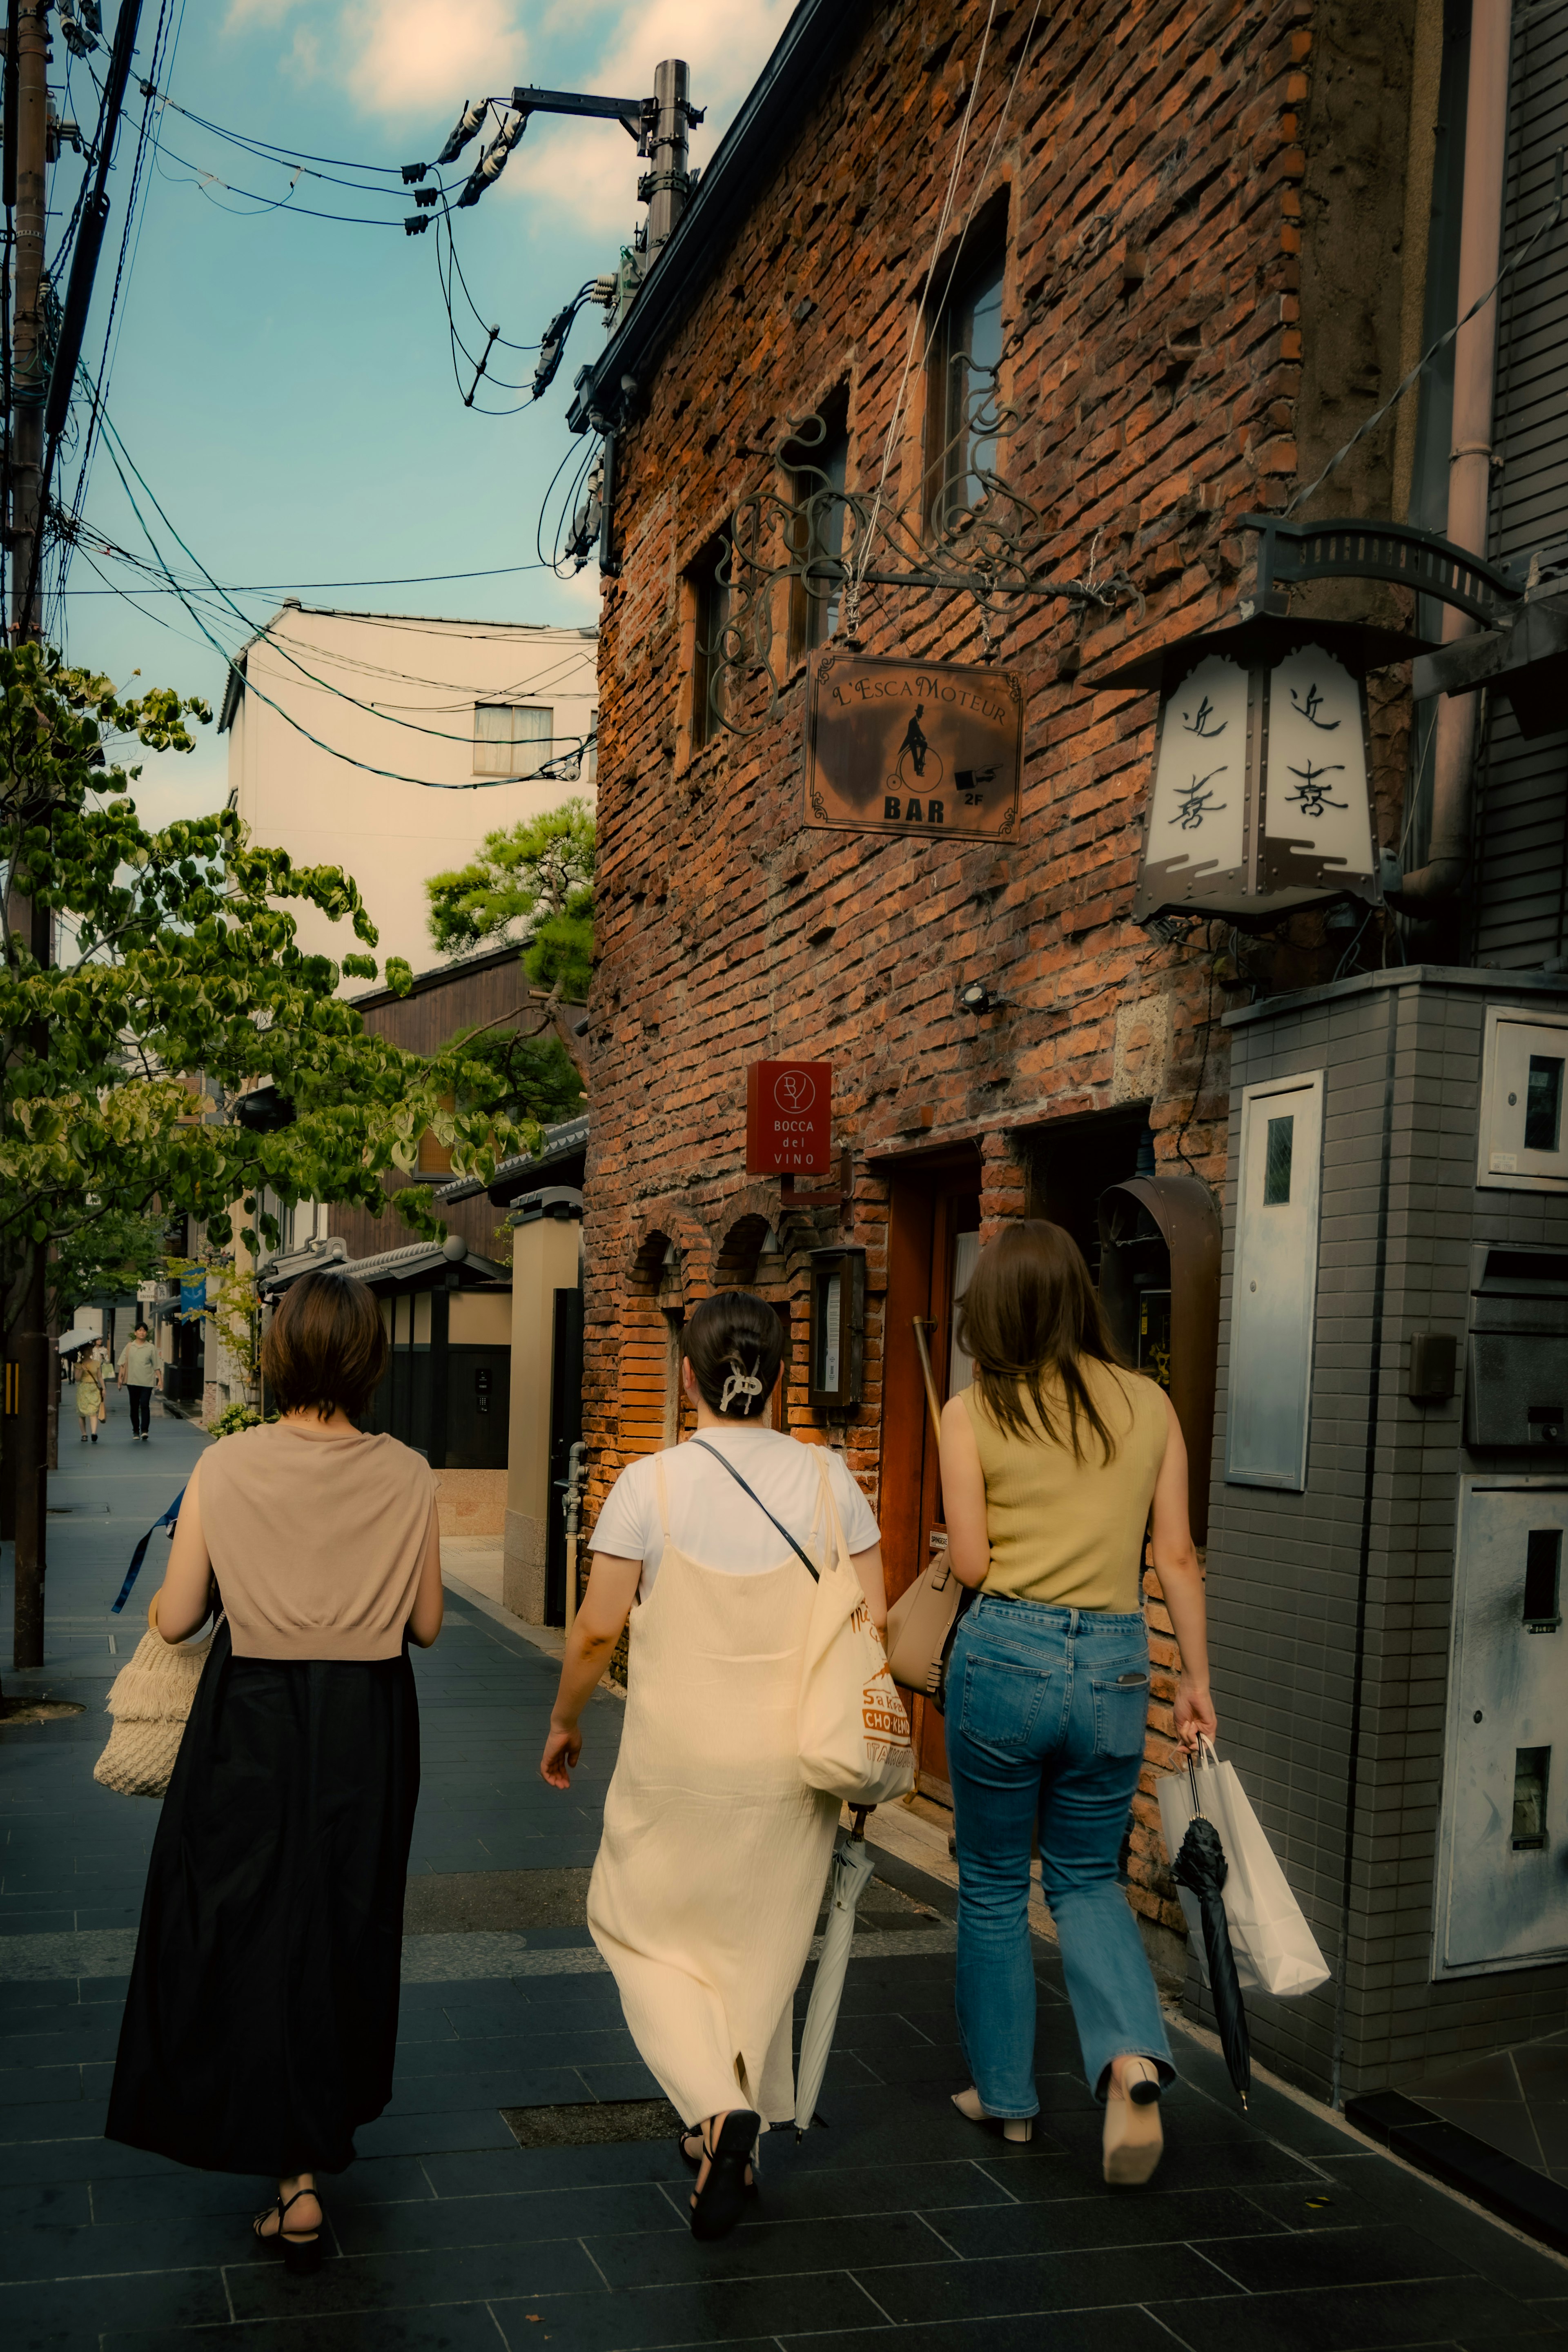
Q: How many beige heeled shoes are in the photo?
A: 2